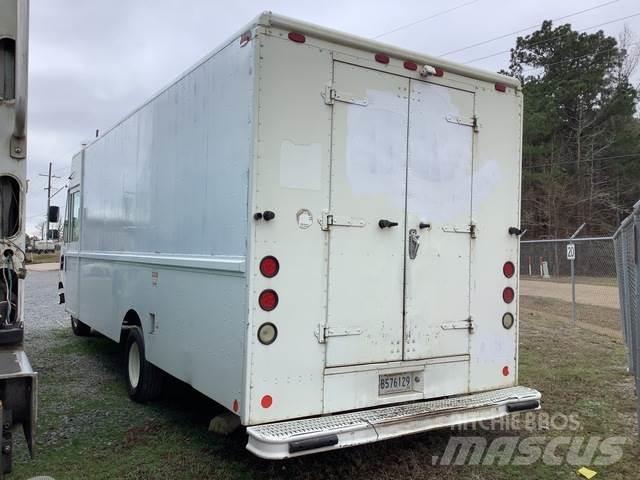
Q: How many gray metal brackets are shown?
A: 6